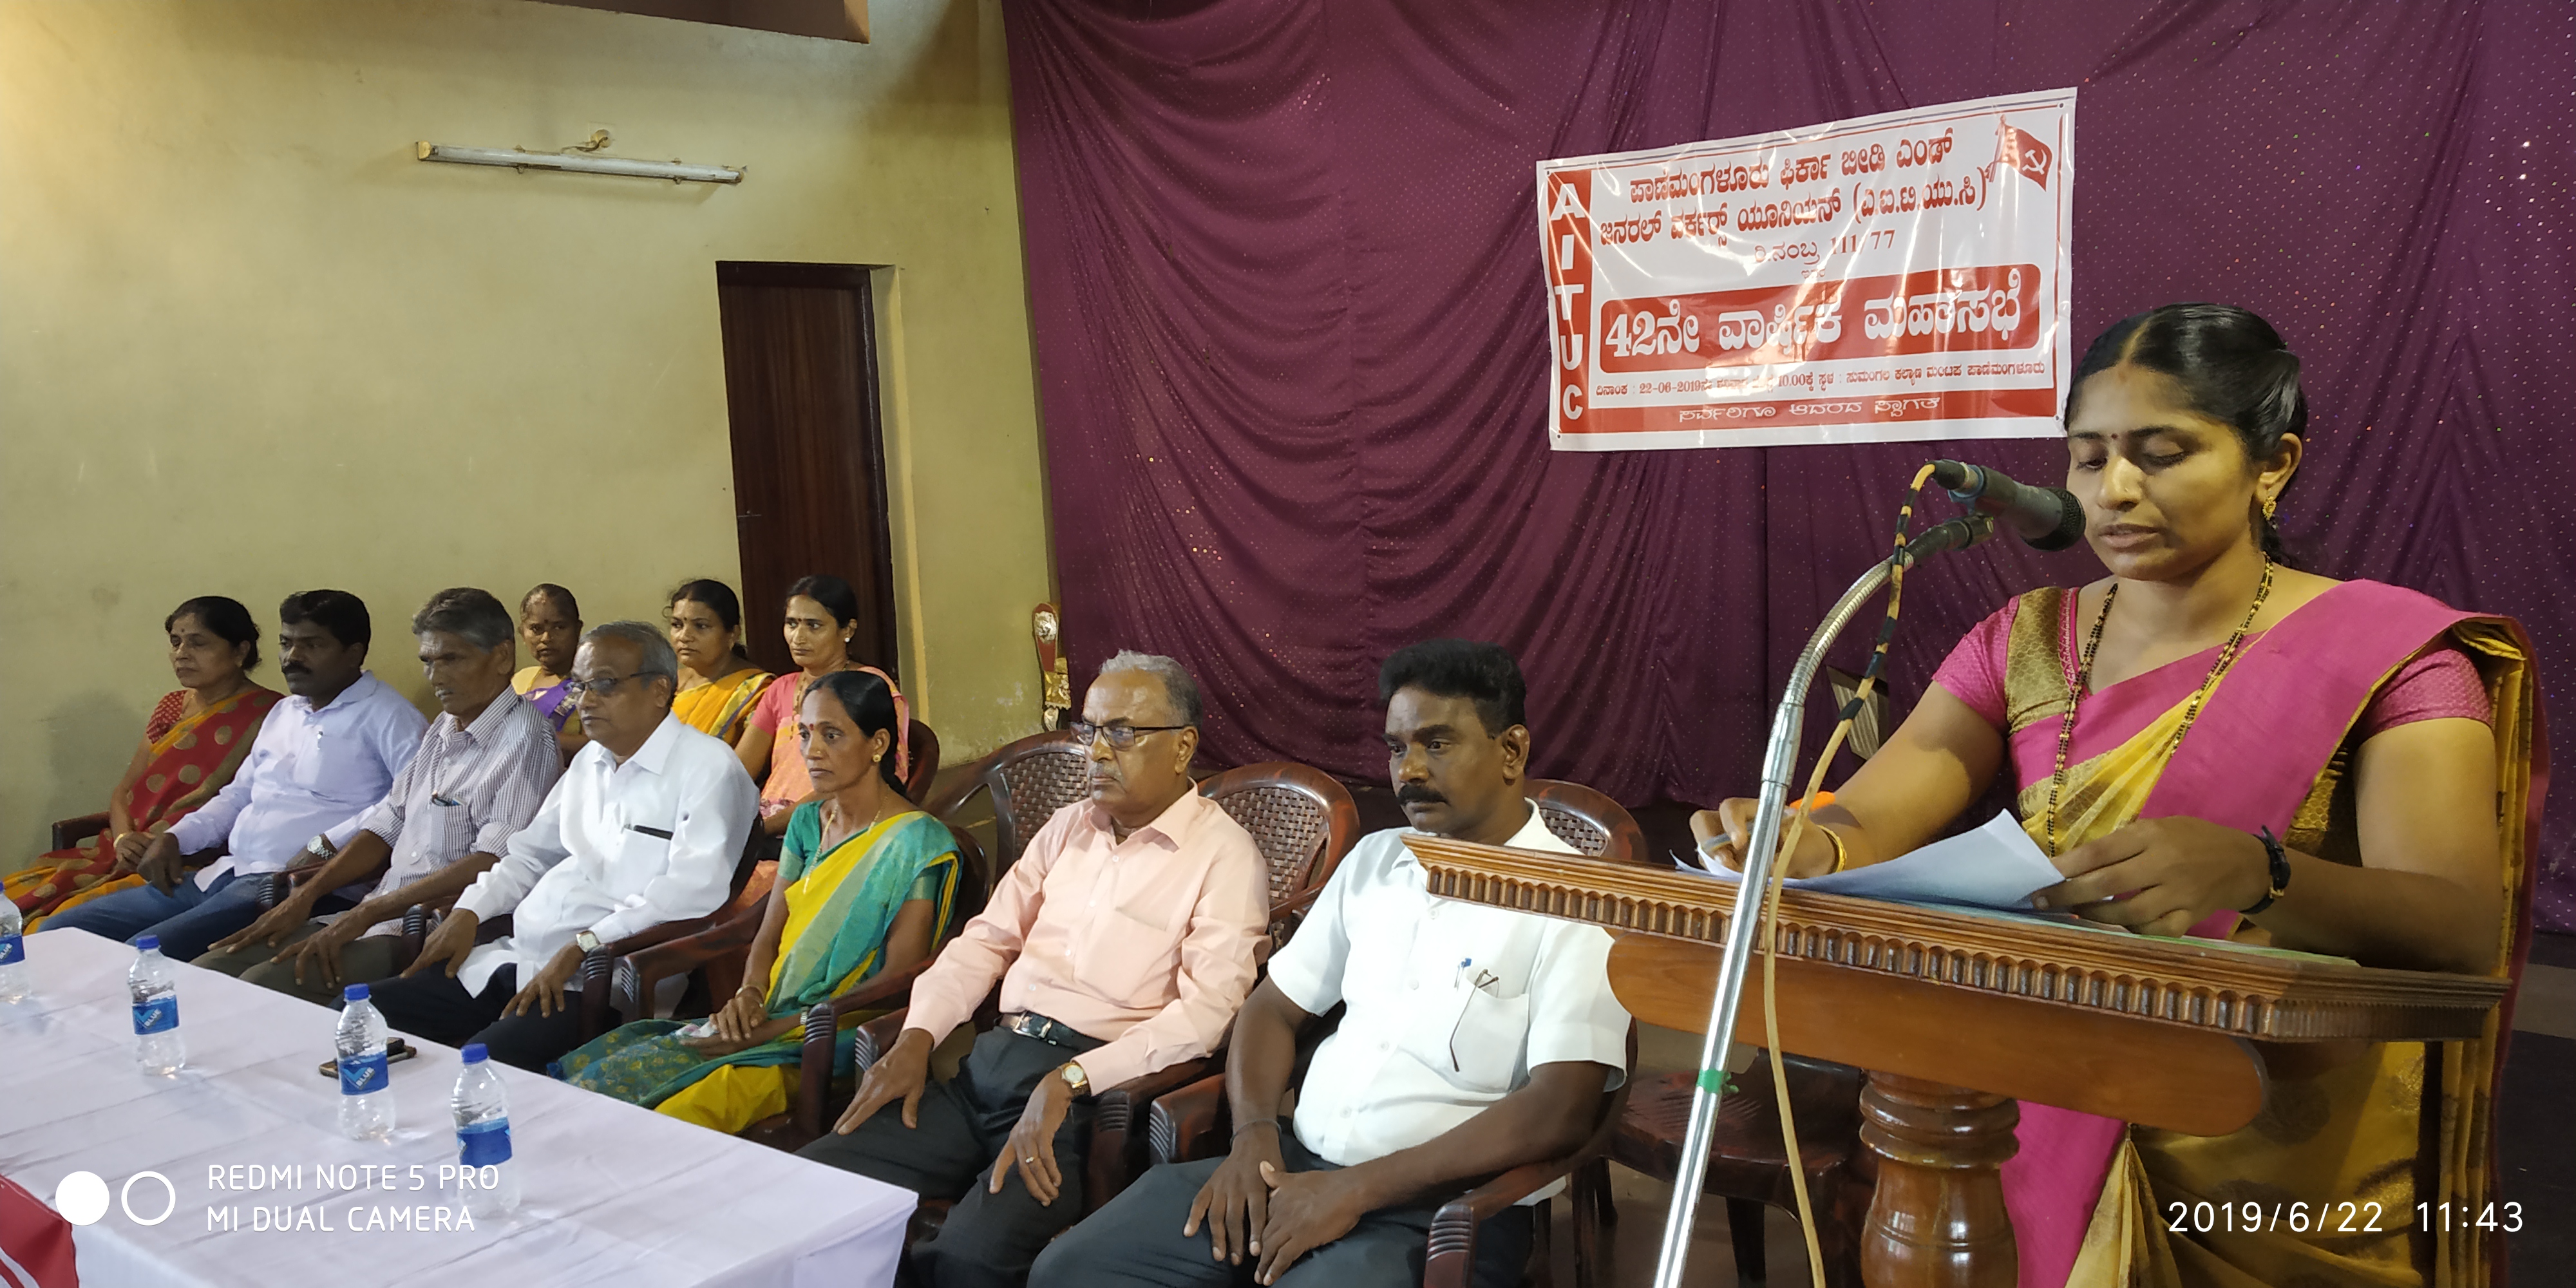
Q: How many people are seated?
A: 10